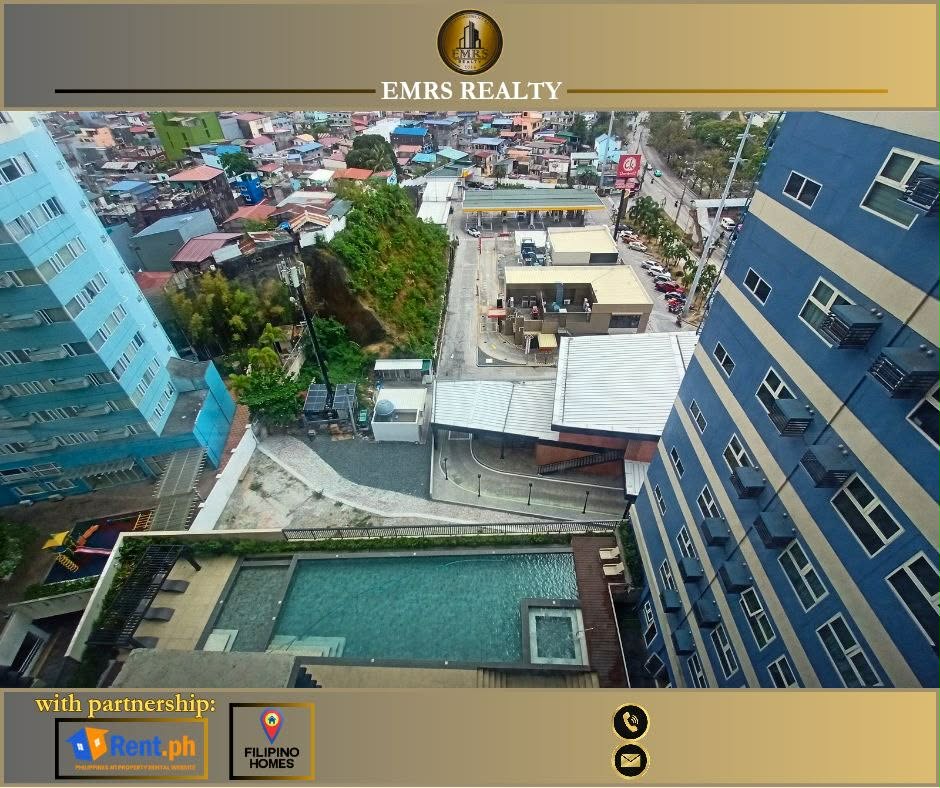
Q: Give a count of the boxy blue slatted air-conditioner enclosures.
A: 13